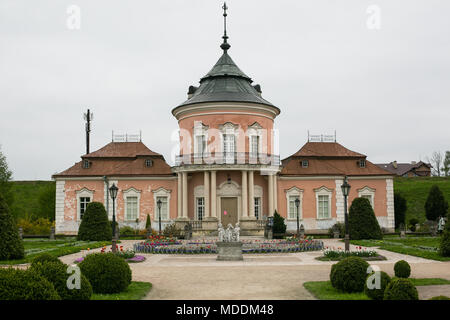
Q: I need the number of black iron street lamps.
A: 4